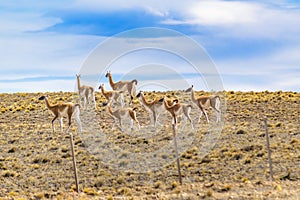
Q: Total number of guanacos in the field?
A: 8